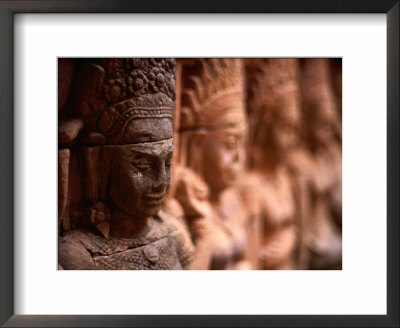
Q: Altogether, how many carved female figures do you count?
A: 4